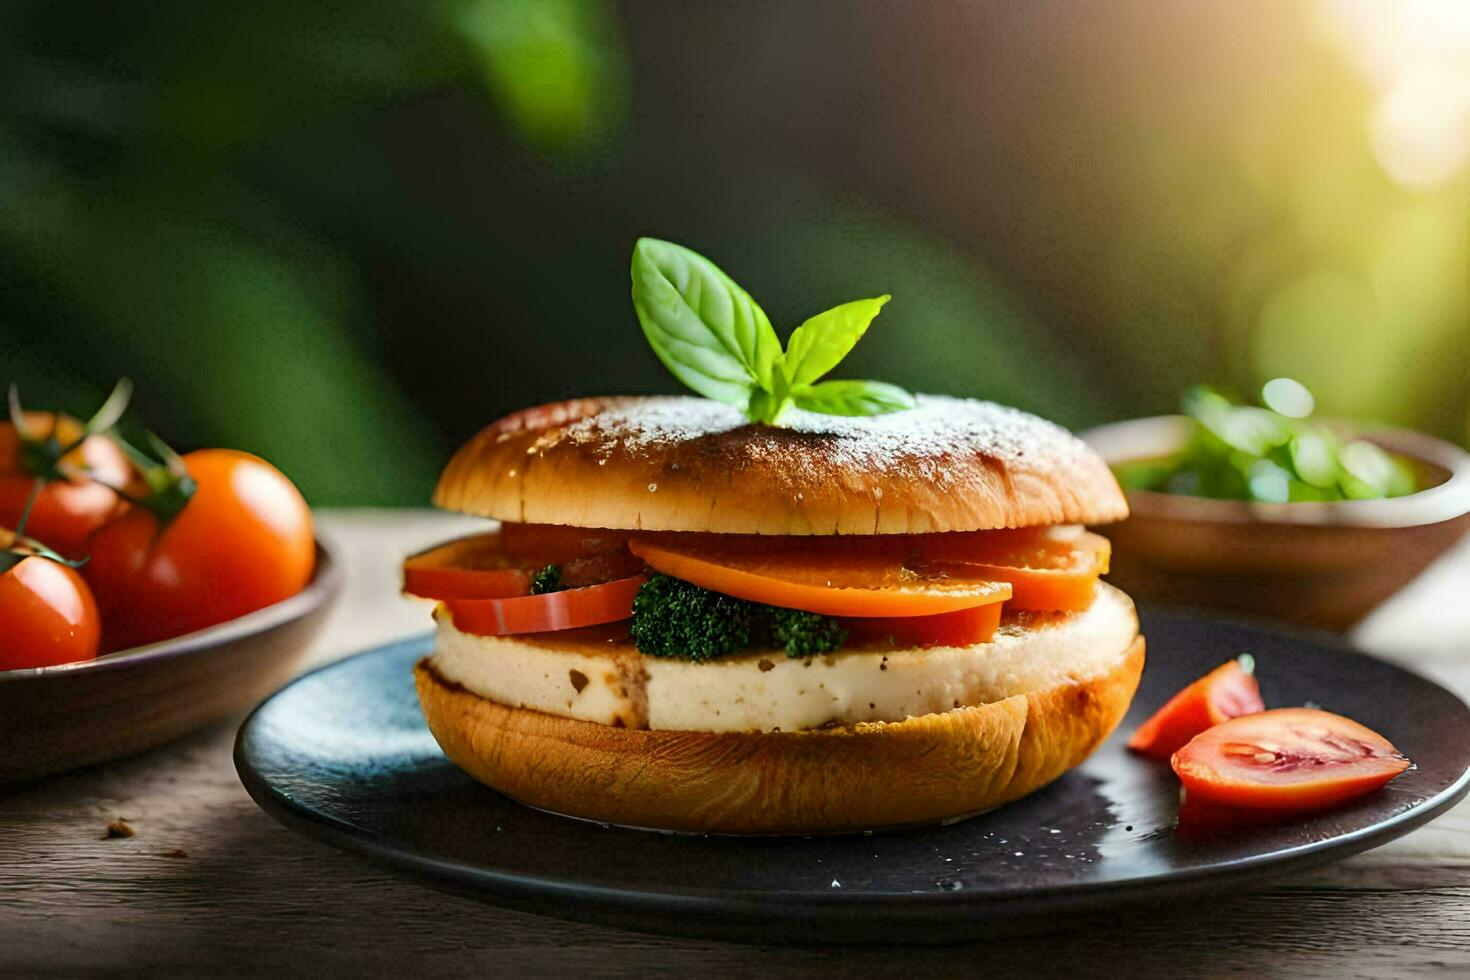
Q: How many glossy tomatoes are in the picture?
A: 3